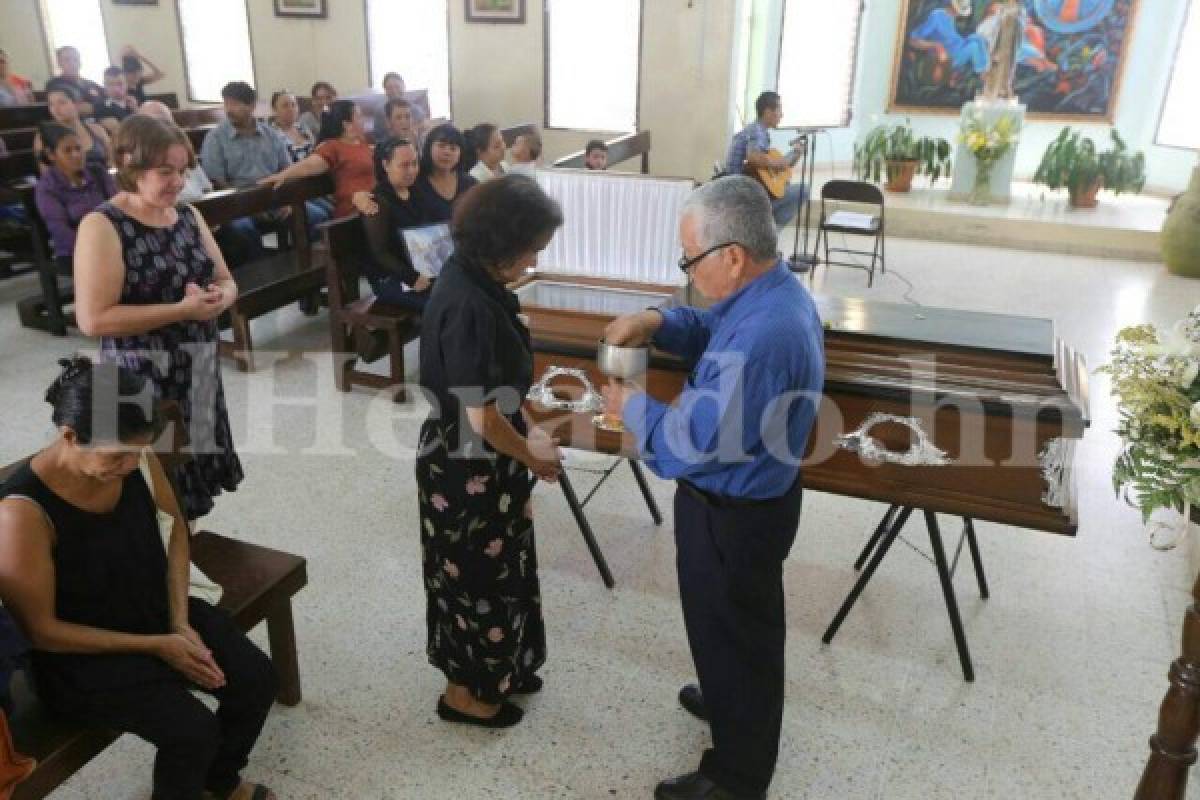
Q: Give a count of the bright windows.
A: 6